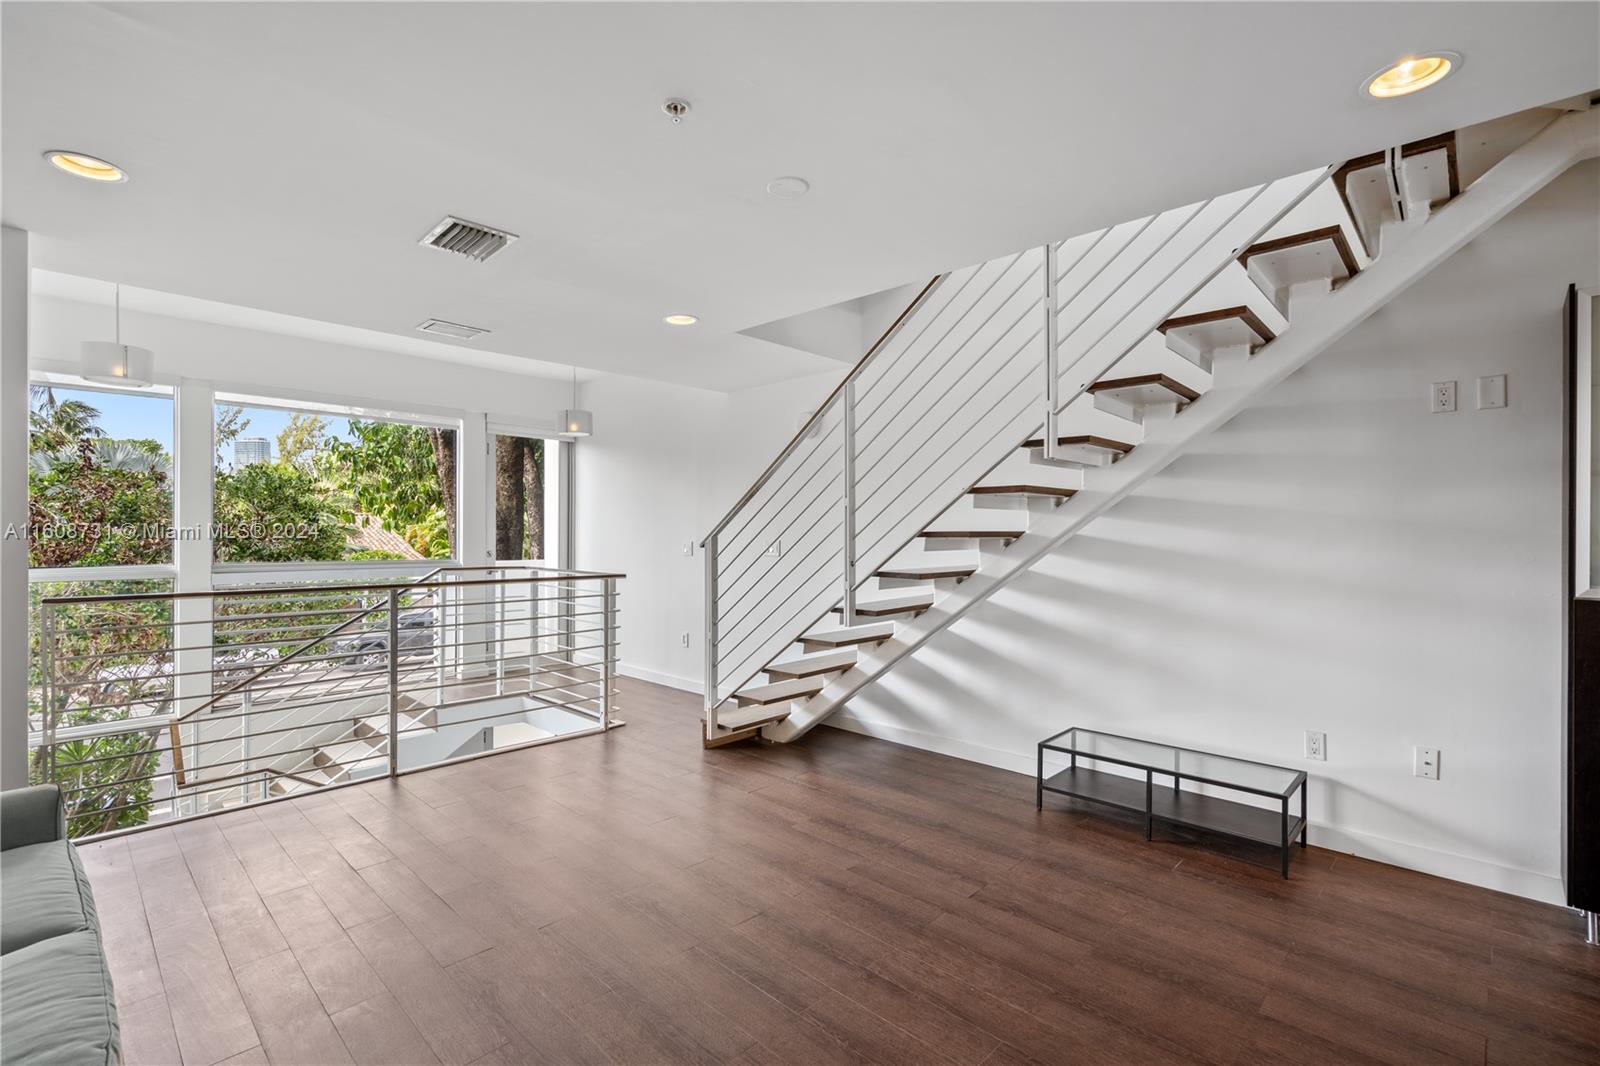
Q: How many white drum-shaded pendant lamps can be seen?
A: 2